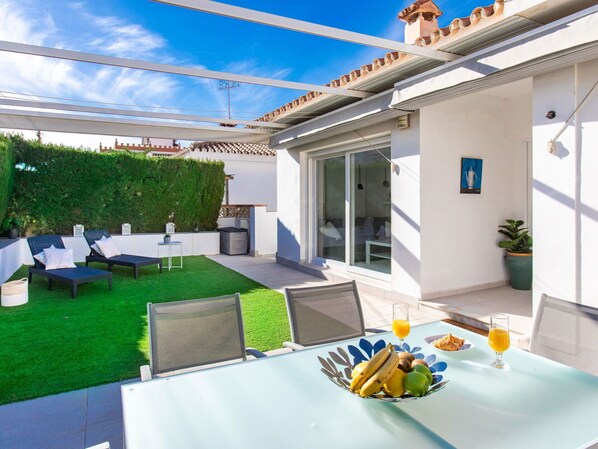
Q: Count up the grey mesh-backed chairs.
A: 3